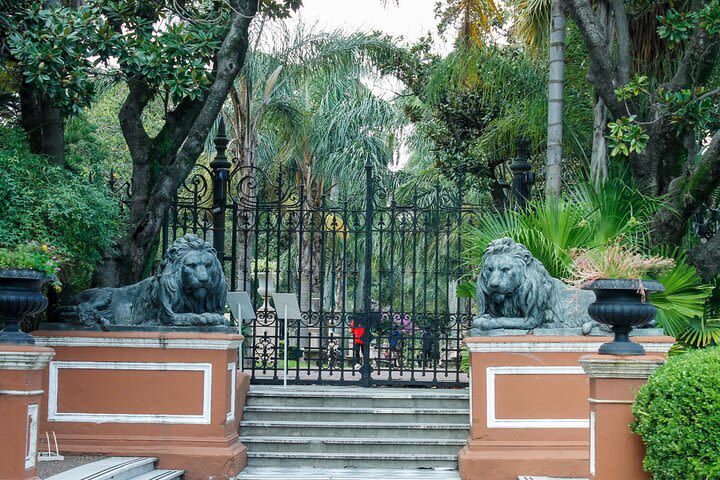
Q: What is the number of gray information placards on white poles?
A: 2